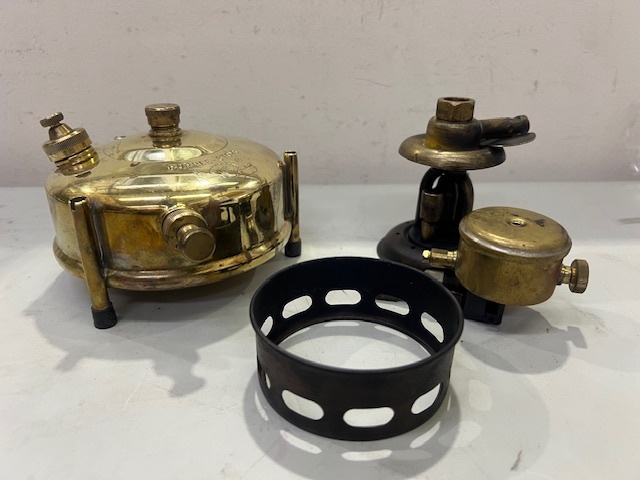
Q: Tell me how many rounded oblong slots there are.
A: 9